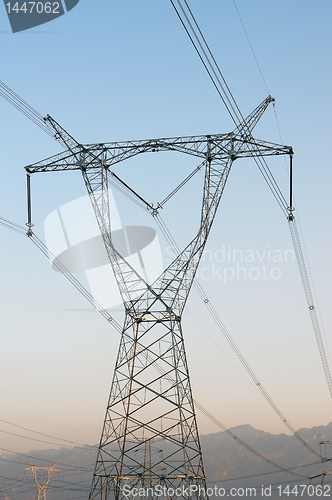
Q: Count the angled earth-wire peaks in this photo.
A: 2